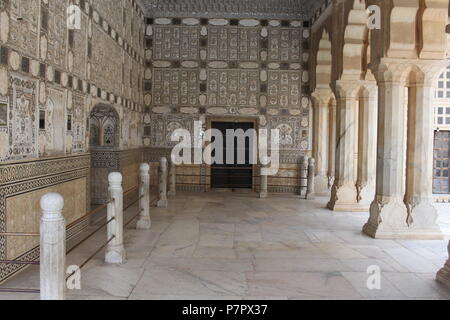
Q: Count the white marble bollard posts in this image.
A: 8